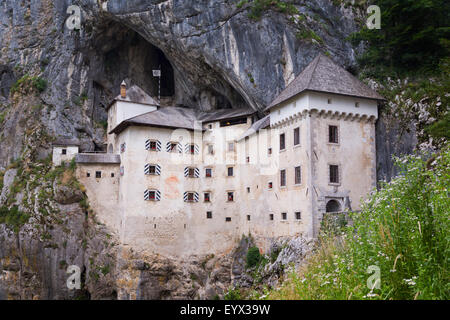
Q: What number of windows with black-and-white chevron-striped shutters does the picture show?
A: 7